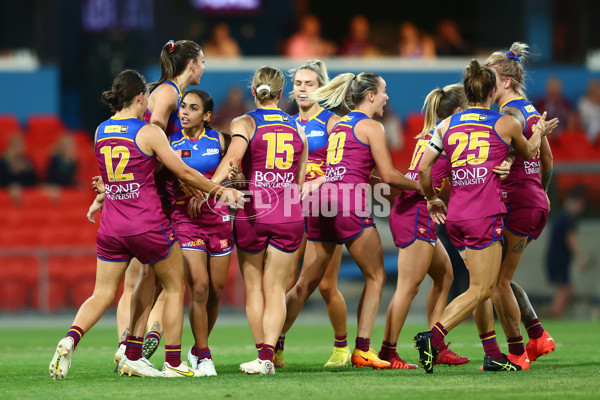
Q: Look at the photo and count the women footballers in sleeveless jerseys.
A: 9